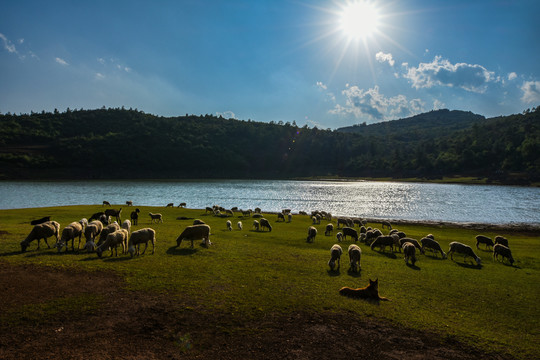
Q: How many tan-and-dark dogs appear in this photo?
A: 1